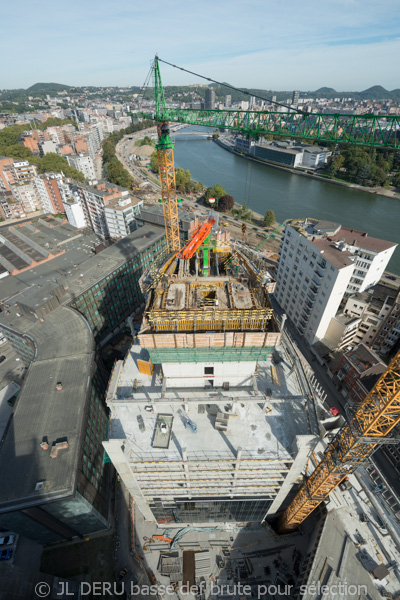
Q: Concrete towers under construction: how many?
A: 1